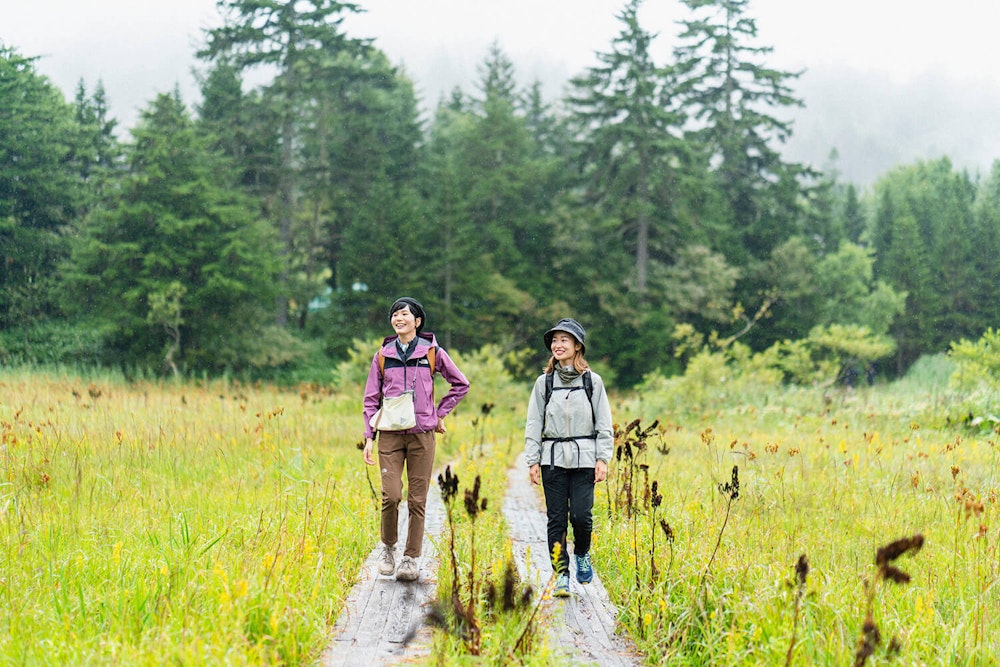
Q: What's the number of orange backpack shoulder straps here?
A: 2